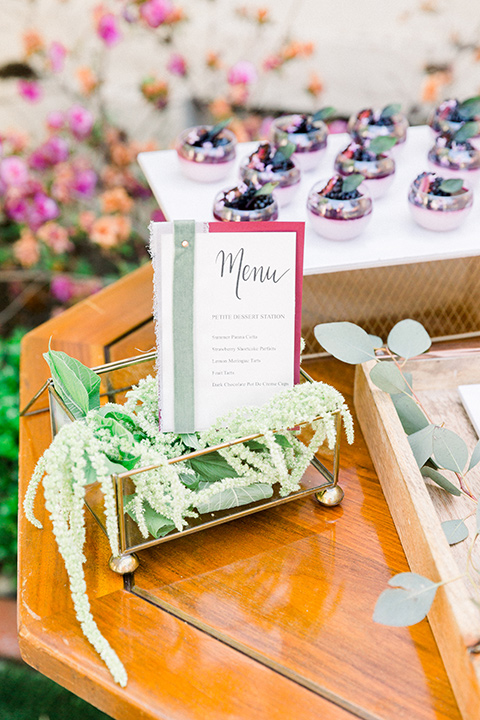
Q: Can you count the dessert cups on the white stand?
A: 10